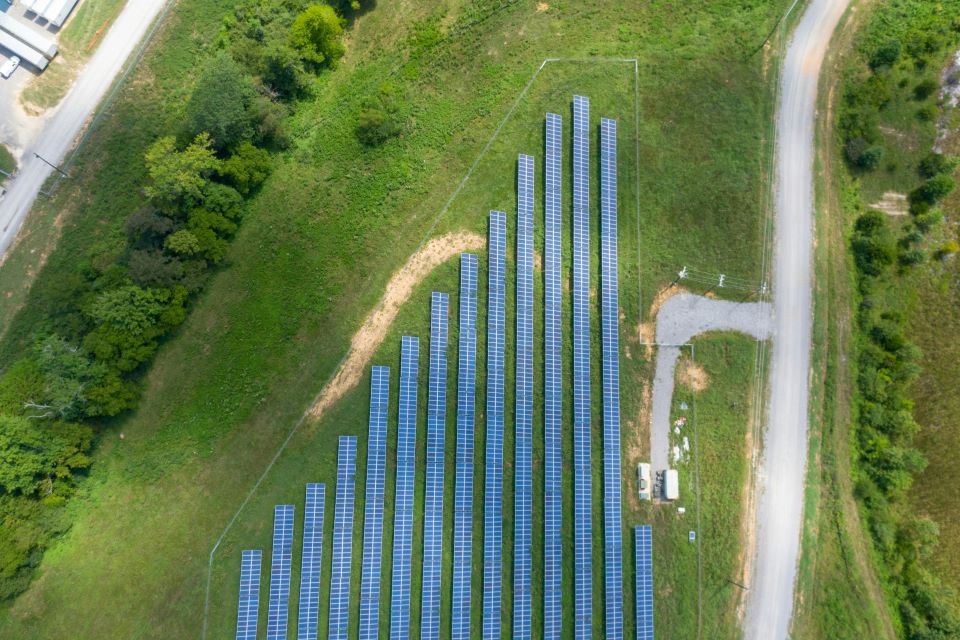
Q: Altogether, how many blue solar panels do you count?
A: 14